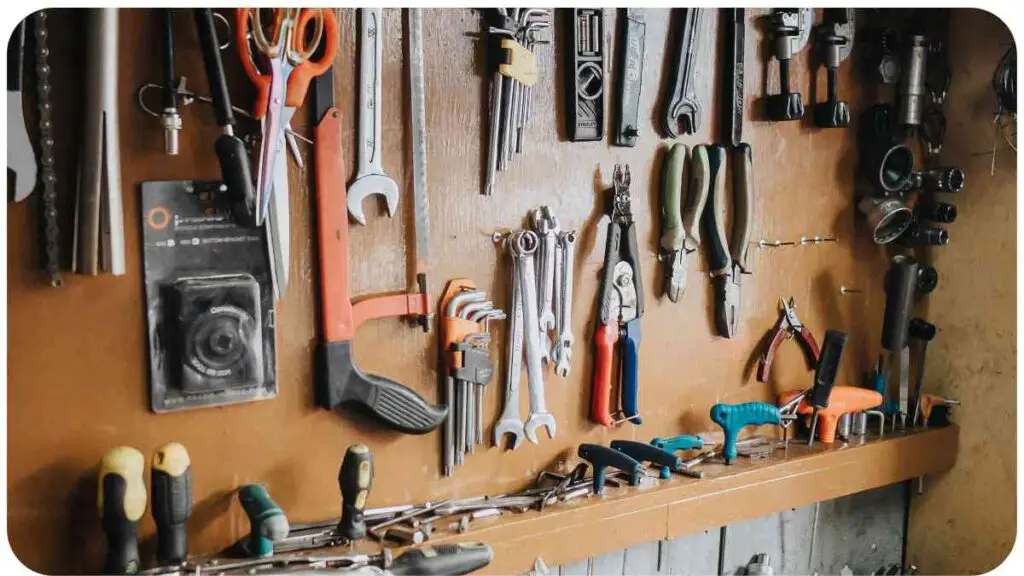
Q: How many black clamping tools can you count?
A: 2